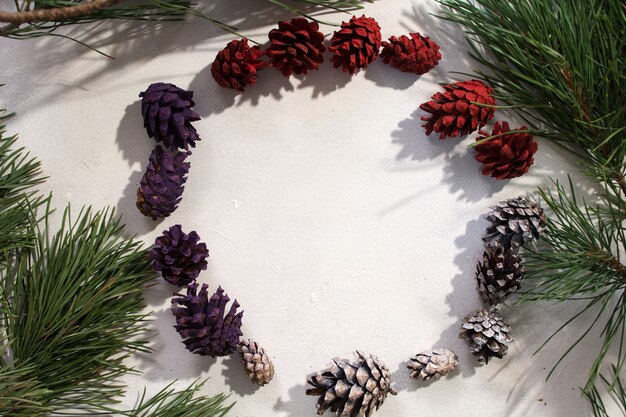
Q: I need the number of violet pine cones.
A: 4